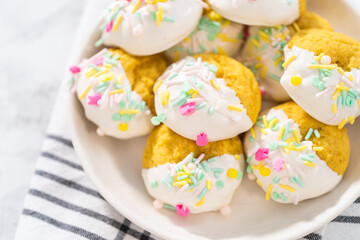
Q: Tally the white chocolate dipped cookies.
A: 9